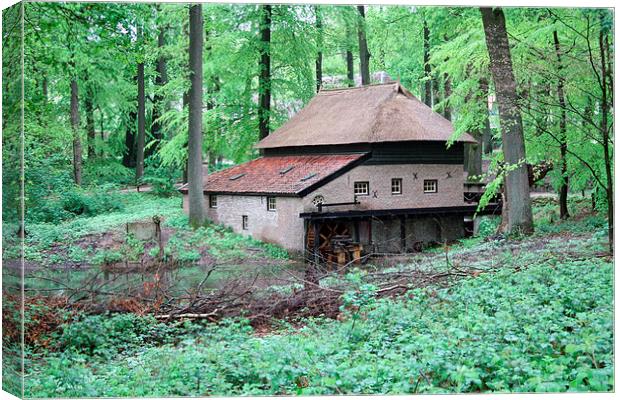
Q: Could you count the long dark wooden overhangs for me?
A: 1